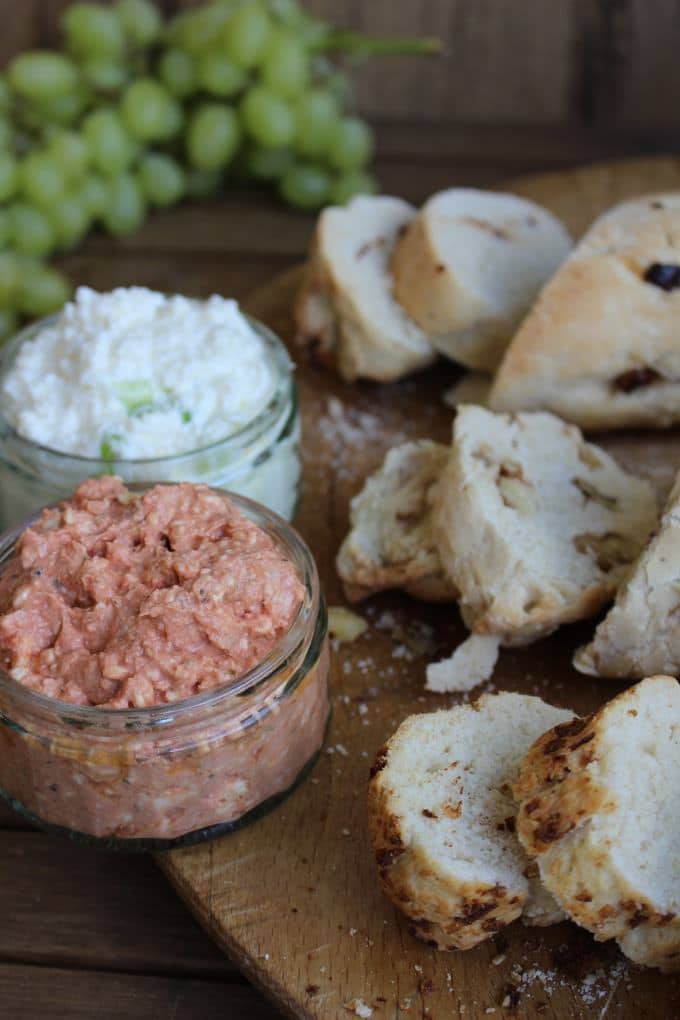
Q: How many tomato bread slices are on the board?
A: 2